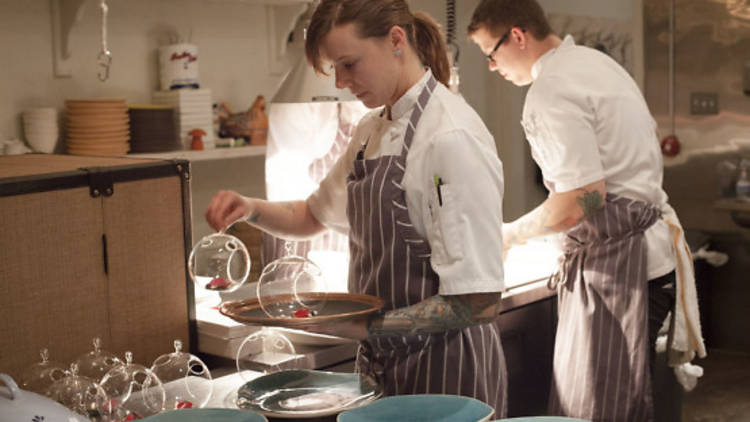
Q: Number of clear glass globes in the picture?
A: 8